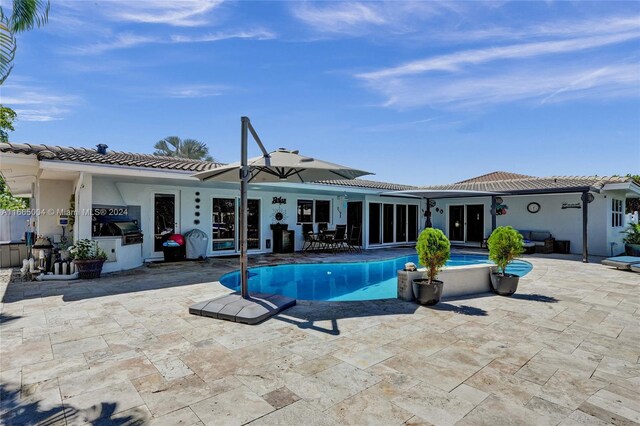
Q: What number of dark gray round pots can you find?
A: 2